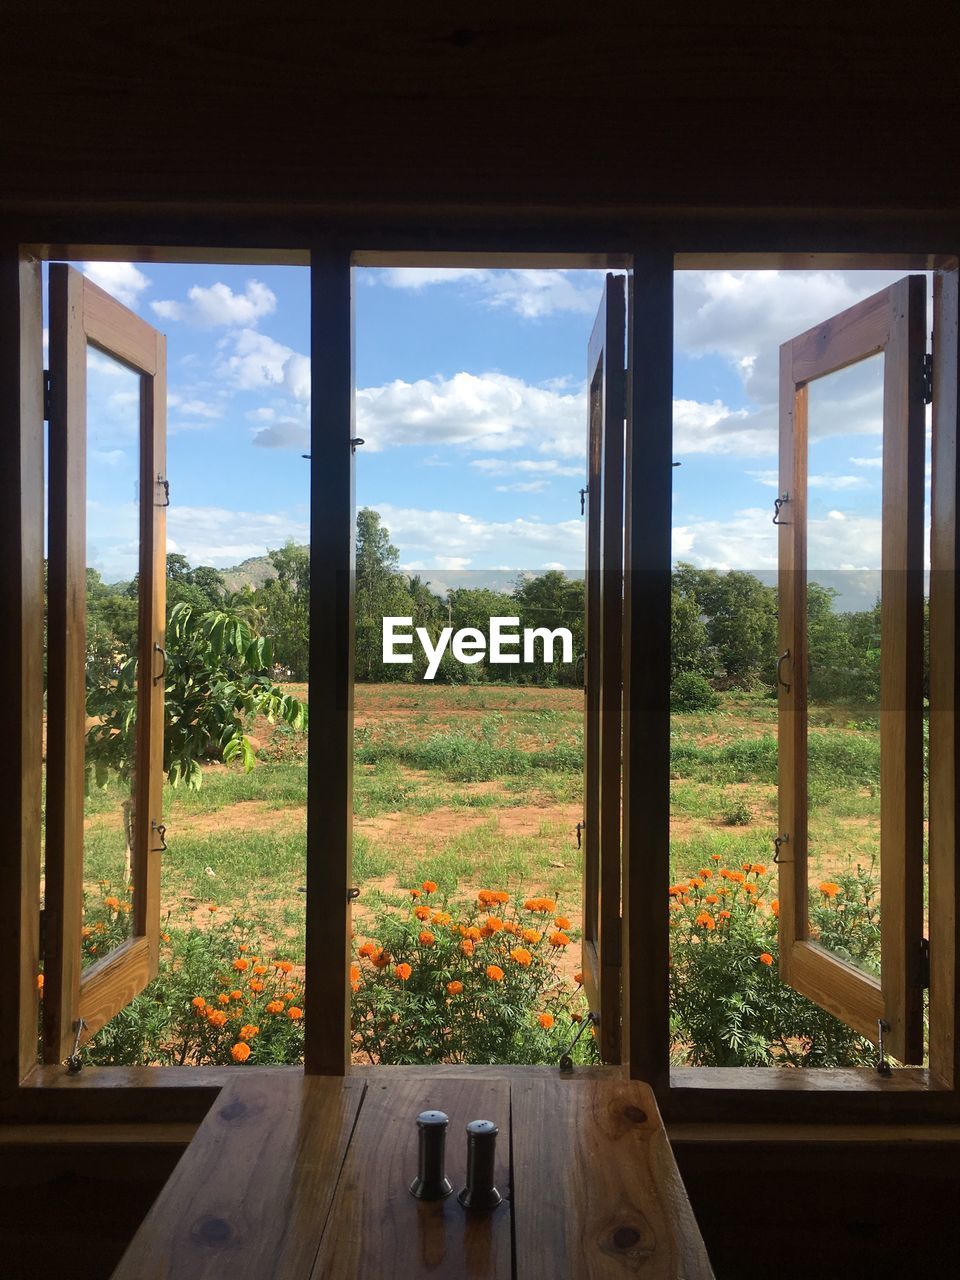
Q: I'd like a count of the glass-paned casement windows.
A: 3